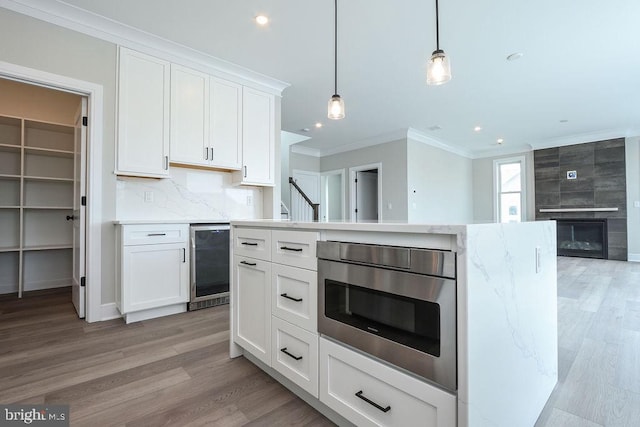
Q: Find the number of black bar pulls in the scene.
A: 12